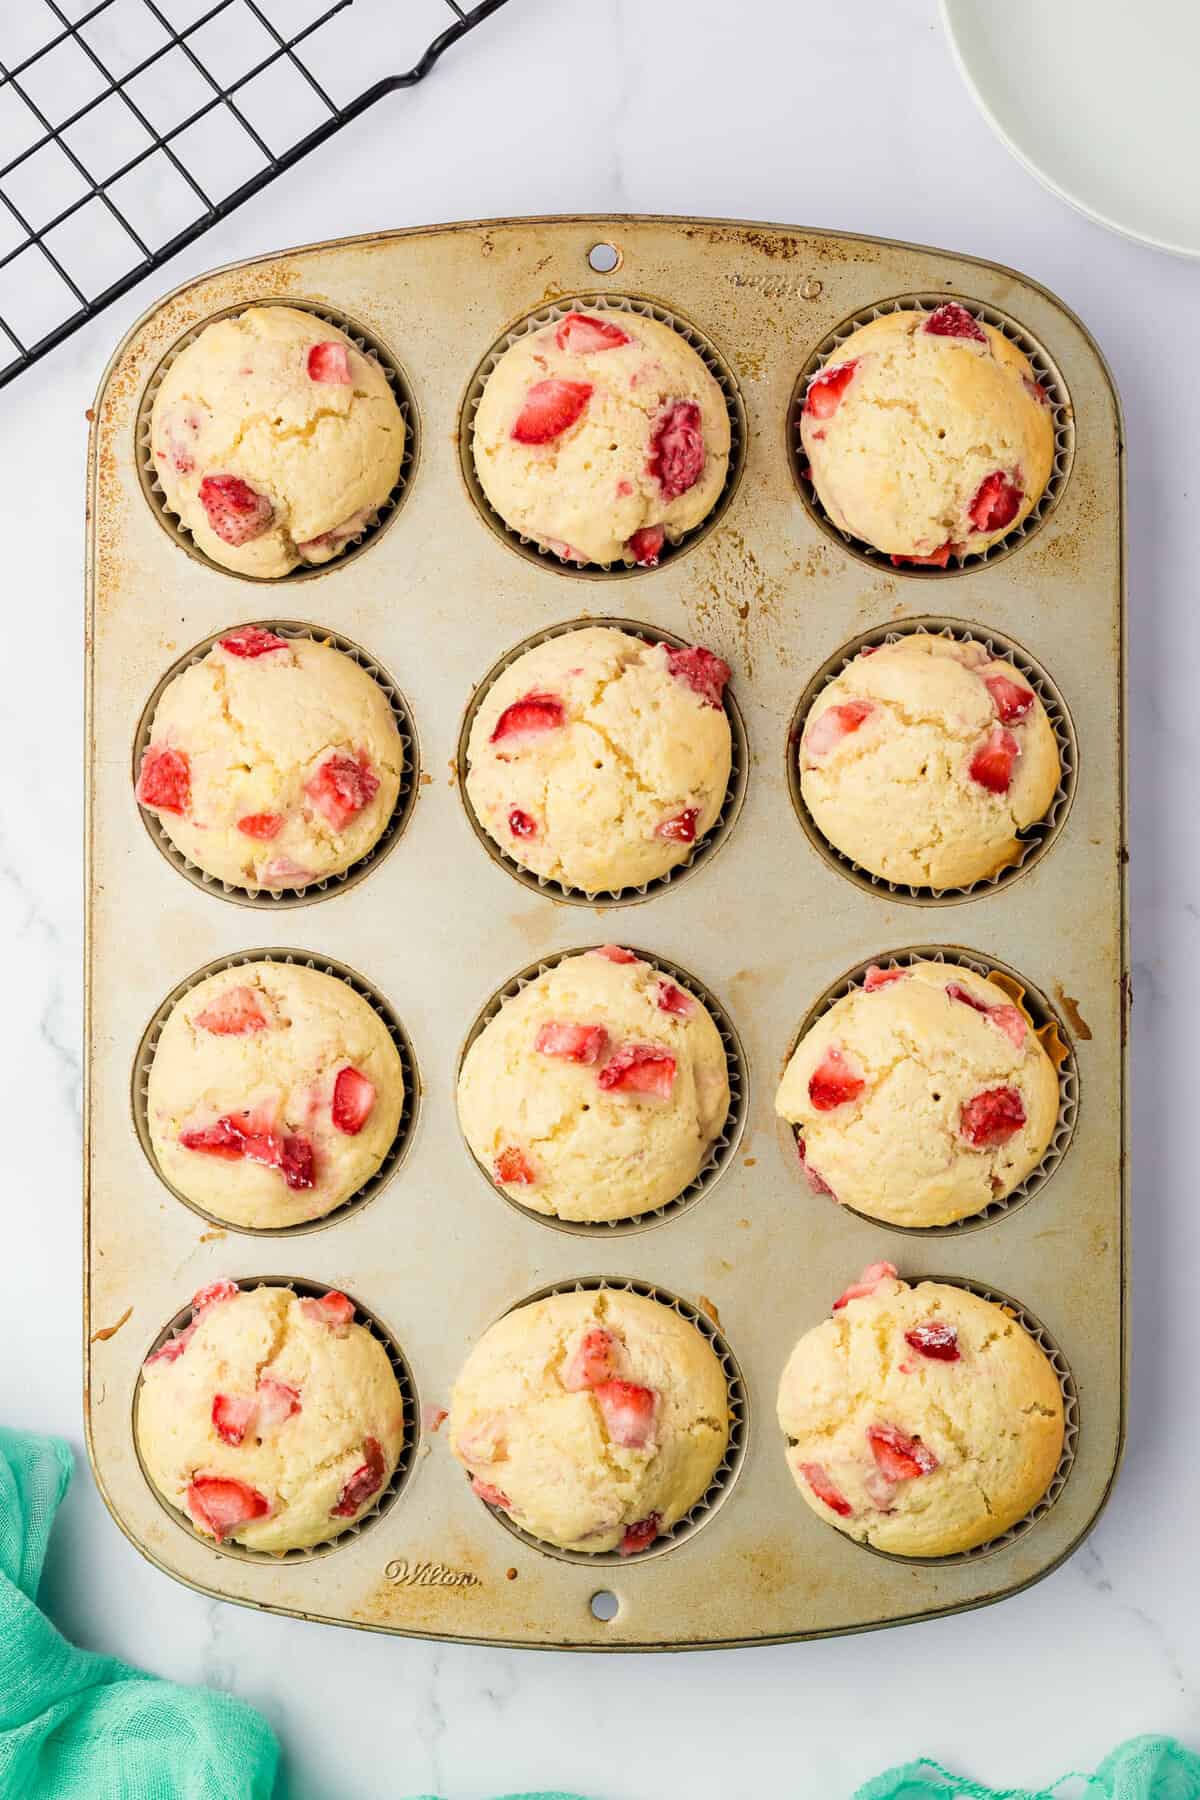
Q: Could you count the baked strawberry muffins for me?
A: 12